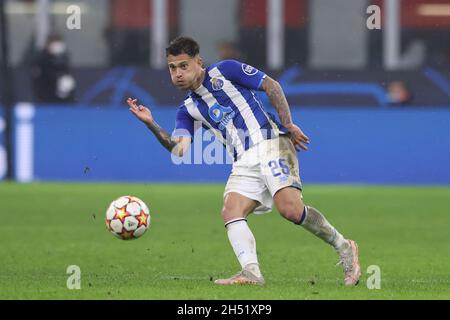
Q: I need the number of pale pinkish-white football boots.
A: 2